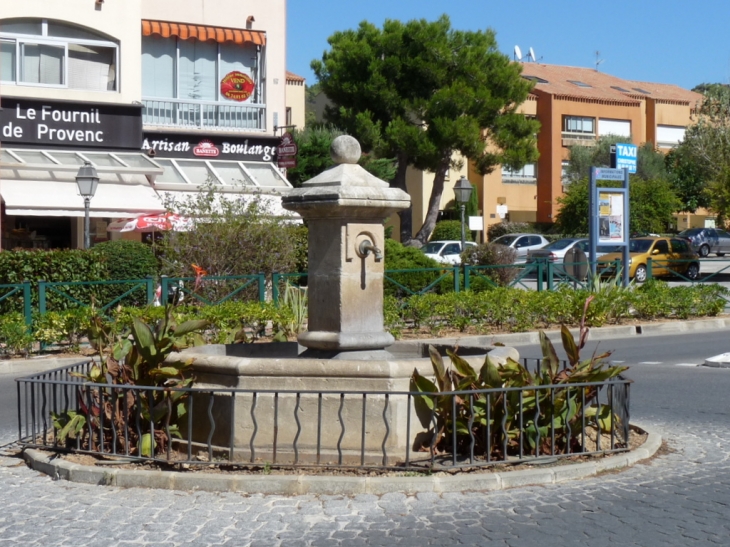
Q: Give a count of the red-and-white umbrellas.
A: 1